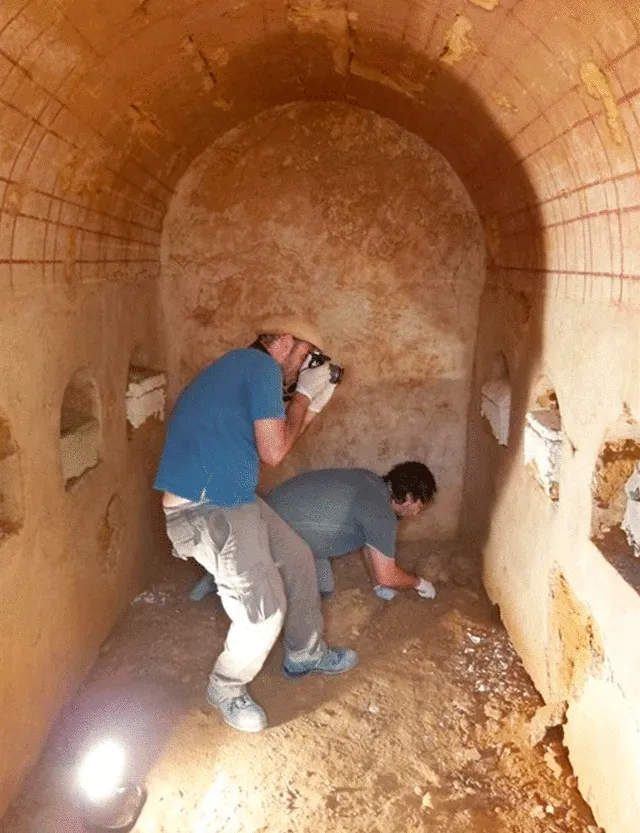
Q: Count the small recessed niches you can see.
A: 6